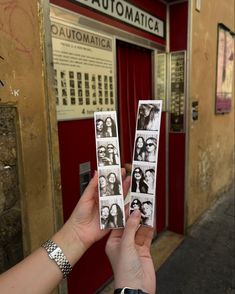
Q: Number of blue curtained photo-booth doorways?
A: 0